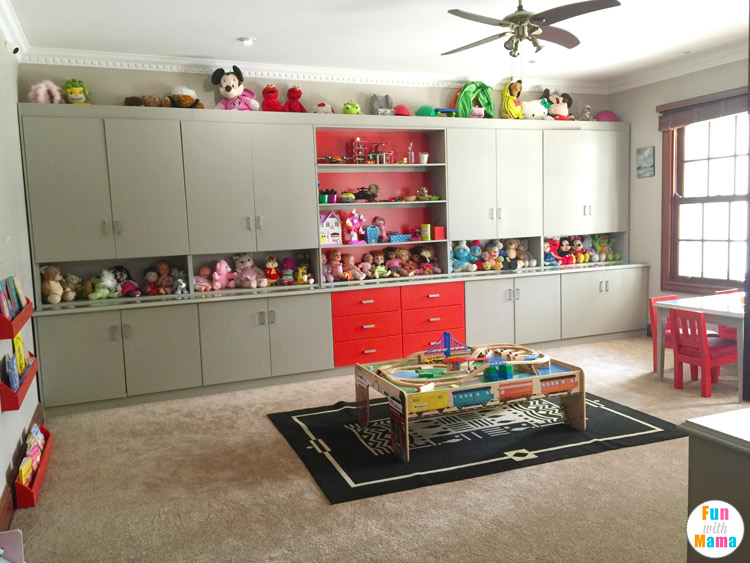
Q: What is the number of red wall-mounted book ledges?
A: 3